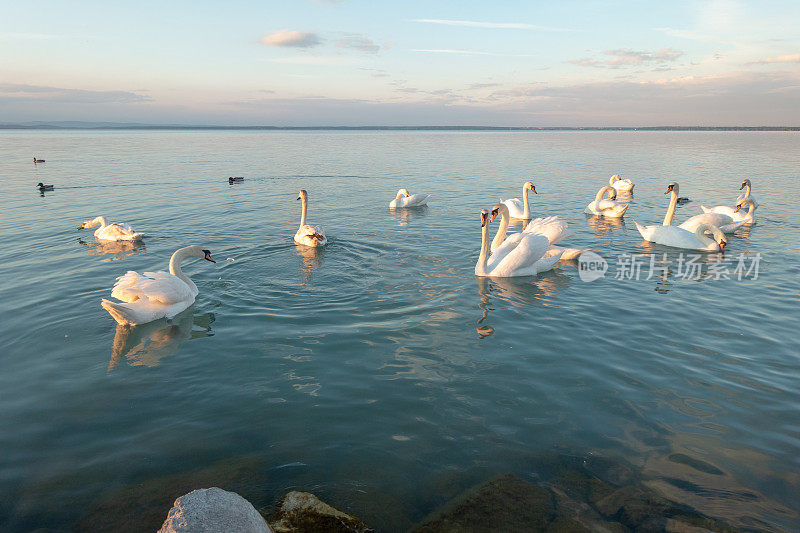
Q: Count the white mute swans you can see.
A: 13